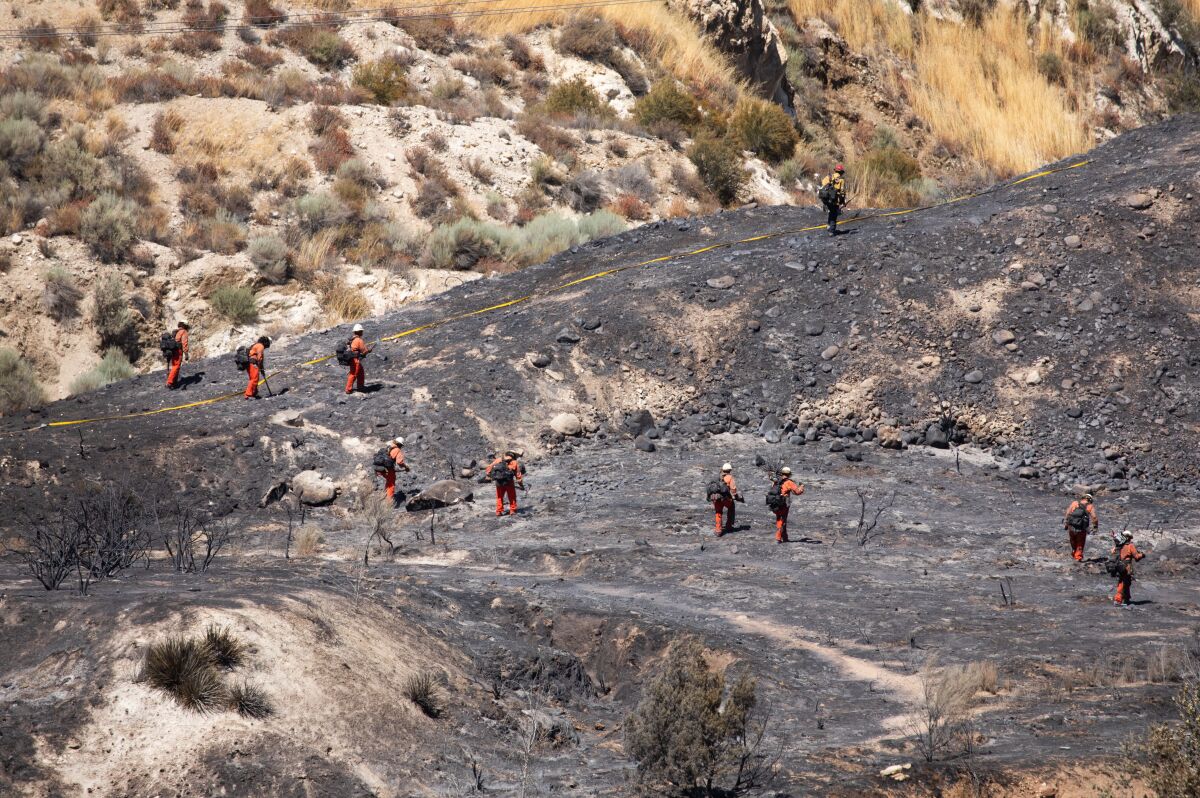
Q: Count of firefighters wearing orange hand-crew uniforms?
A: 9